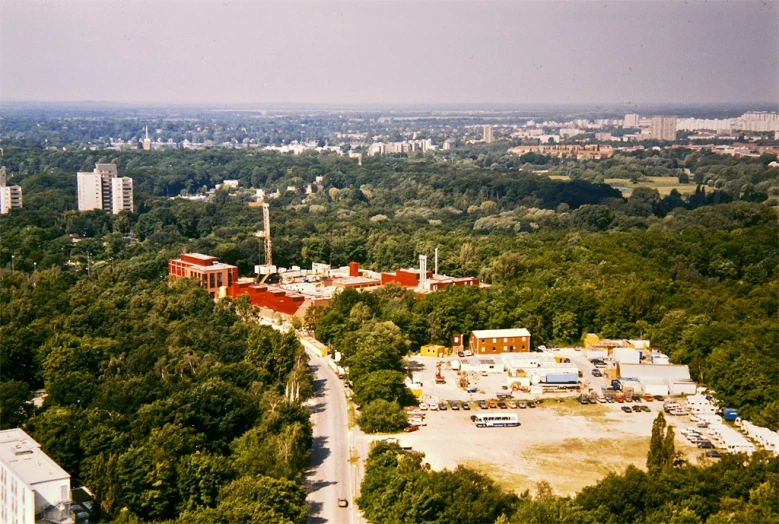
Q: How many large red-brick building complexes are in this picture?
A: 1